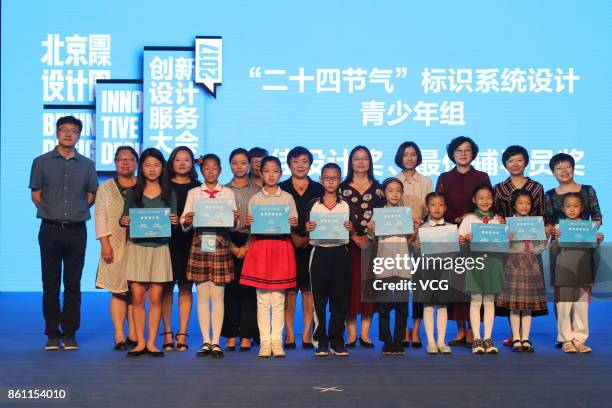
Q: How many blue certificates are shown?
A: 9